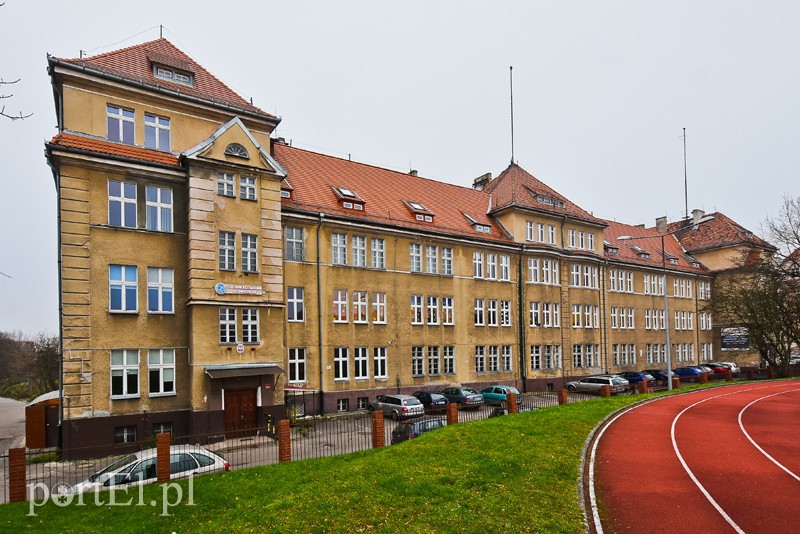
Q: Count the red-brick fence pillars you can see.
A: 14